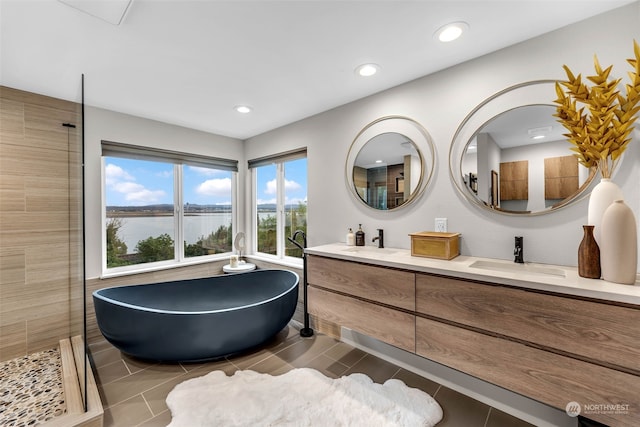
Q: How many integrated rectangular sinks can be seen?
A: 2